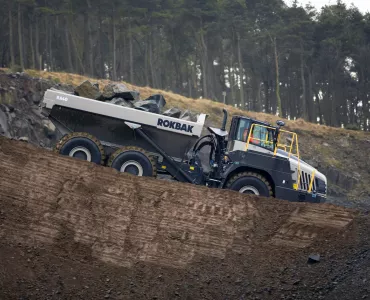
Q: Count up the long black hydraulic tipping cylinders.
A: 1